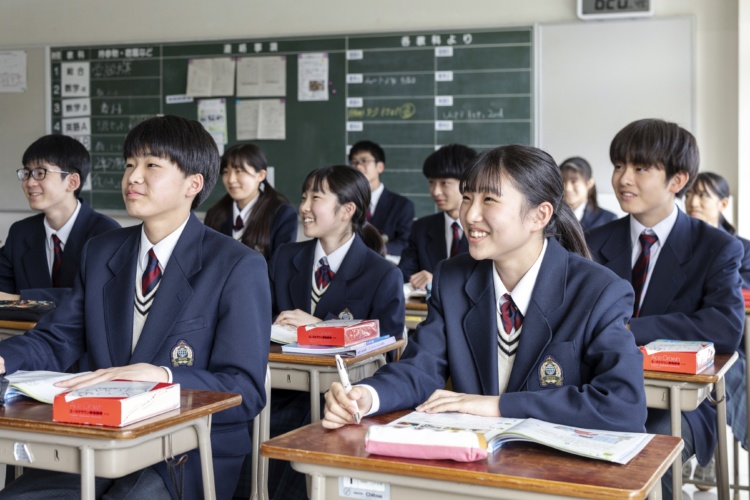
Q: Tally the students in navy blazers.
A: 10